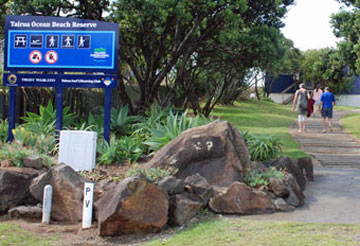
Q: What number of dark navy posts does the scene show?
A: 3